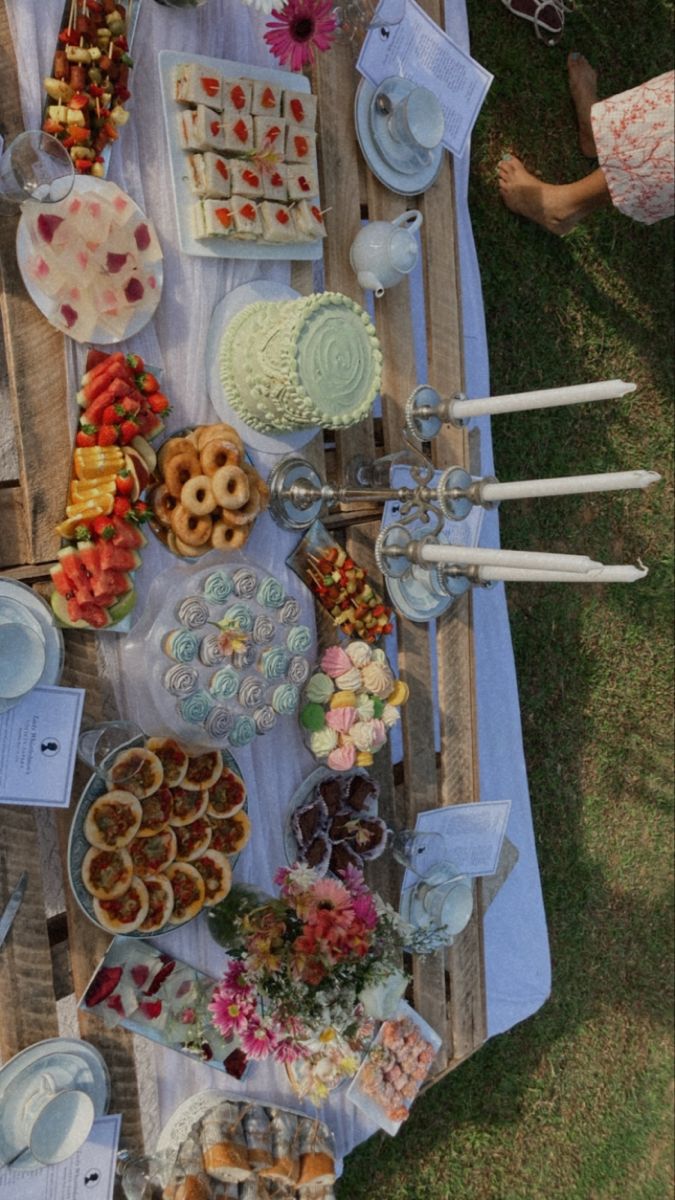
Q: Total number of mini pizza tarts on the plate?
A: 15